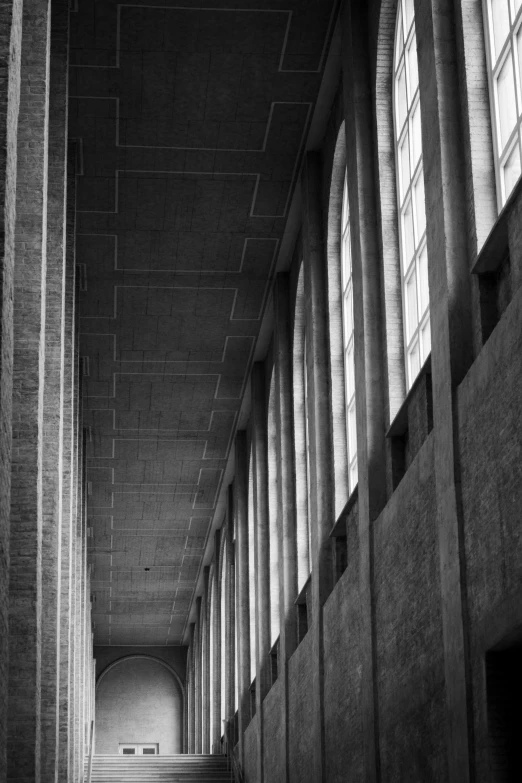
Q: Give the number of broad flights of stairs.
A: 1